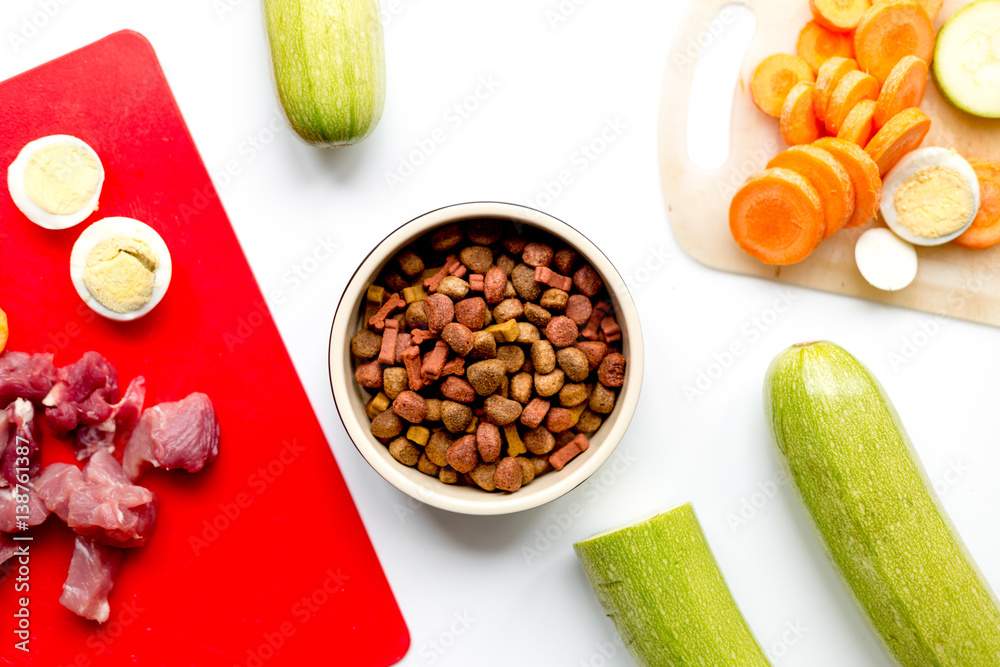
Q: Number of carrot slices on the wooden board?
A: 15